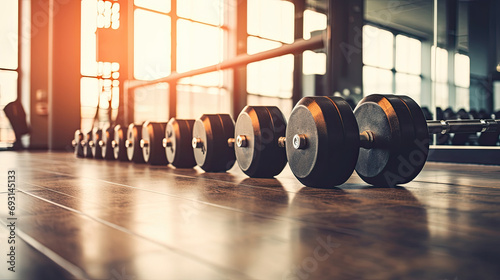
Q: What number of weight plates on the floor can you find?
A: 12